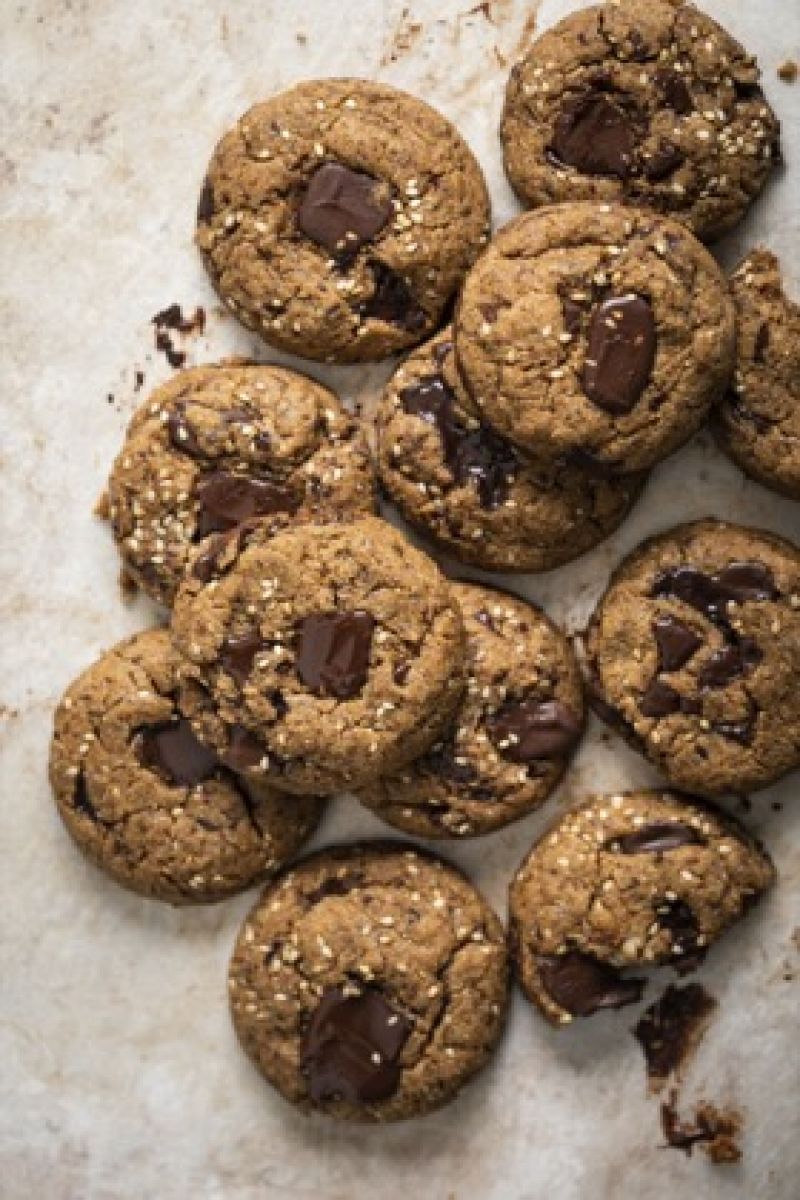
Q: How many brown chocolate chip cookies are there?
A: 12